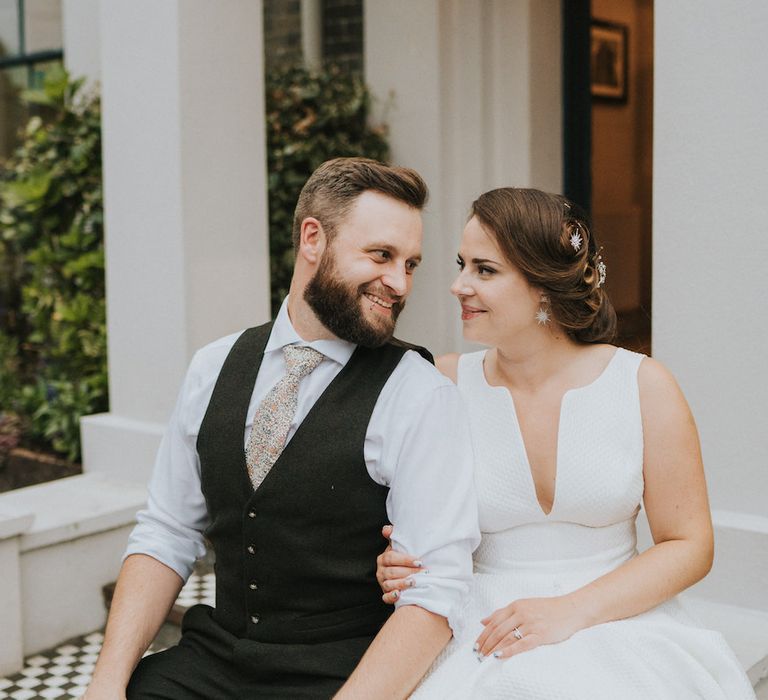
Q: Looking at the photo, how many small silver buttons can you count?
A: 4